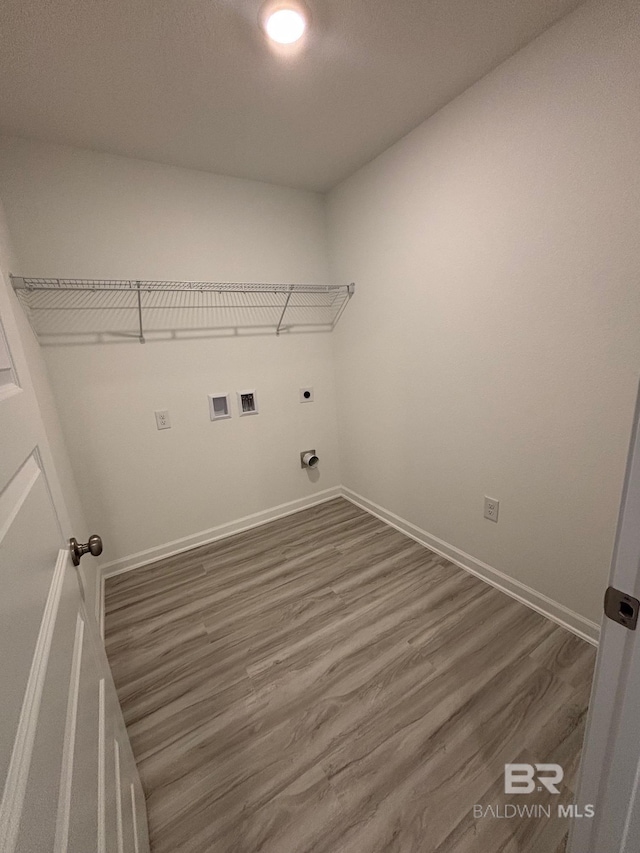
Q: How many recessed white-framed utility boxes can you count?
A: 2